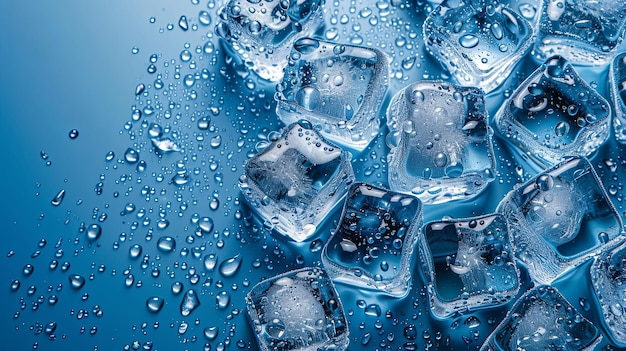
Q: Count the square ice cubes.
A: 14